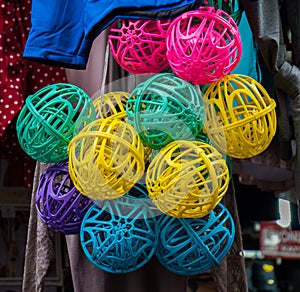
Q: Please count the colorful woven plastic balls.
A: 11